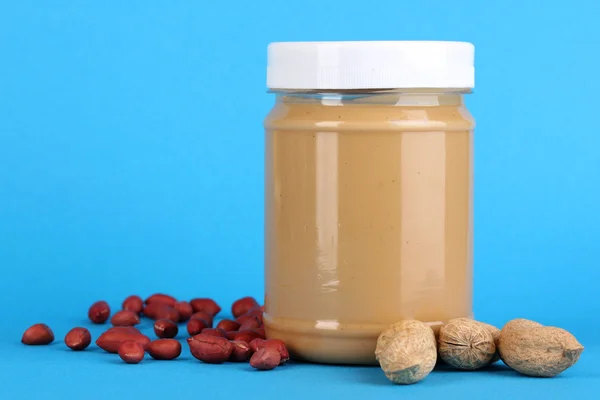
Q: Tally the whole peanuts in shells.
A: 3